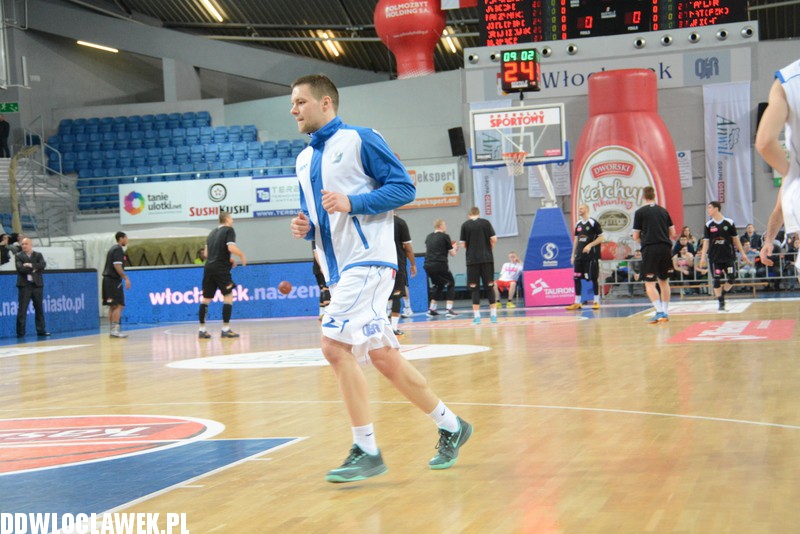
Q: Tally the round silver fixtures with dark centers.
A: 9